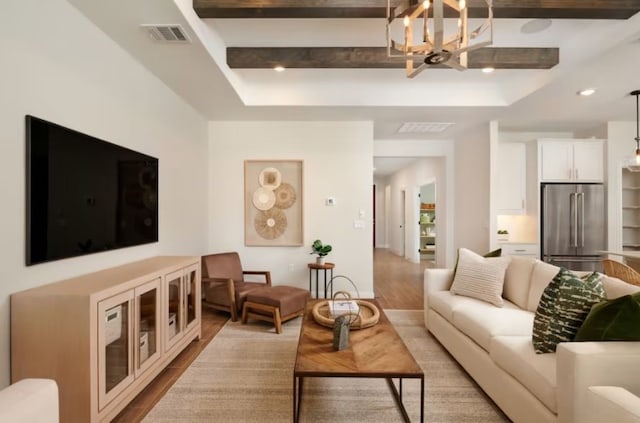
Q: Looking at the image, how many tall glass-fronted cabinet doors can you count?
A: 4